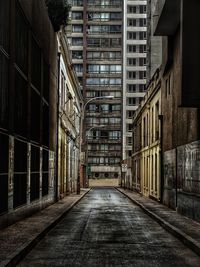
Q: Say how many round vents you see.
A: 3